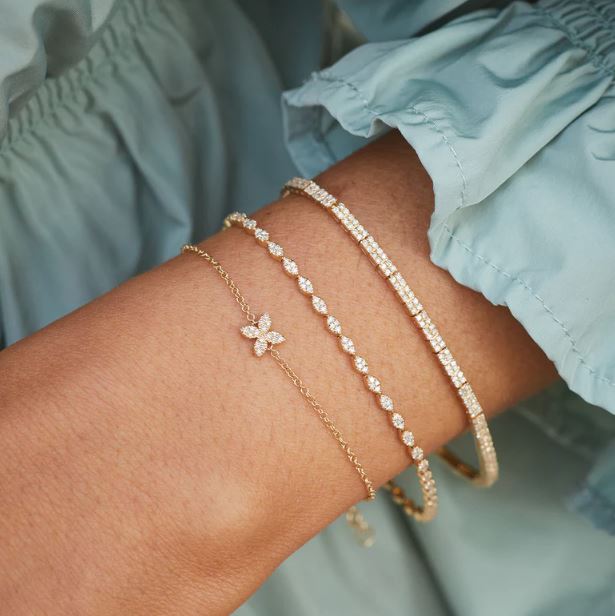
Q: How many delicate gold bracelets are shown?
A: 3